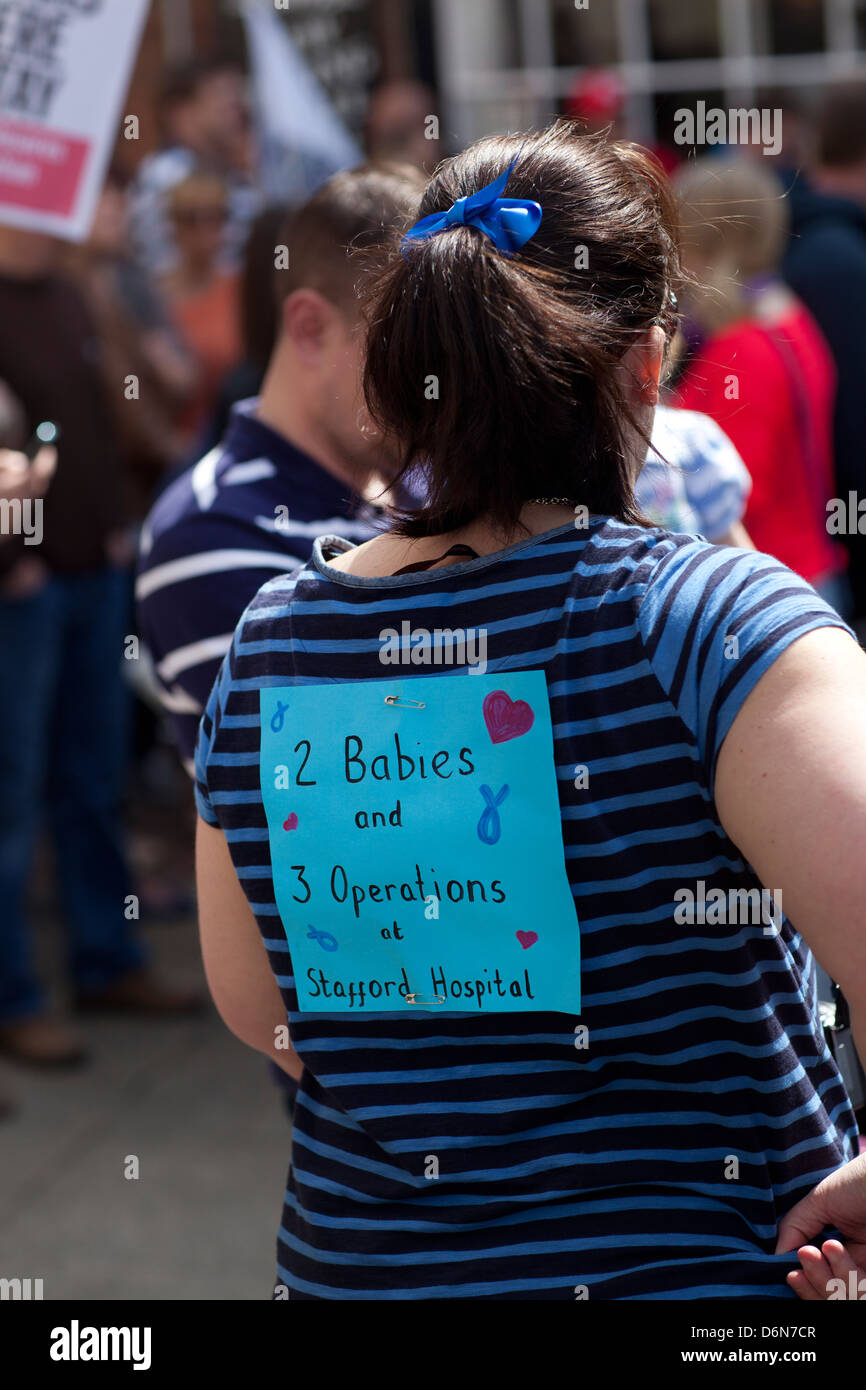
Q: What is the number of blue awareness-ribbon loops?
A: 3